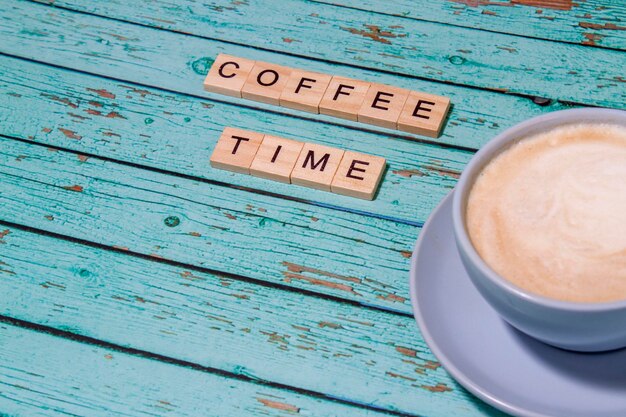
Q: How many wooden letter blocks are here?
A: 10